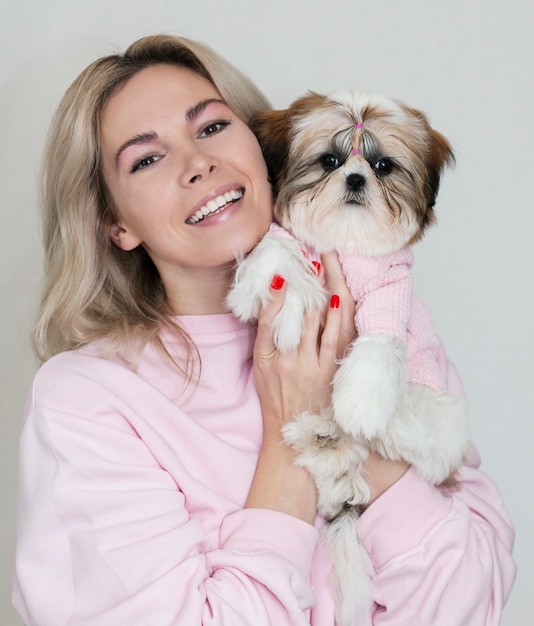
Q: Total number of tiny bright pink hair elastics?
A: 2